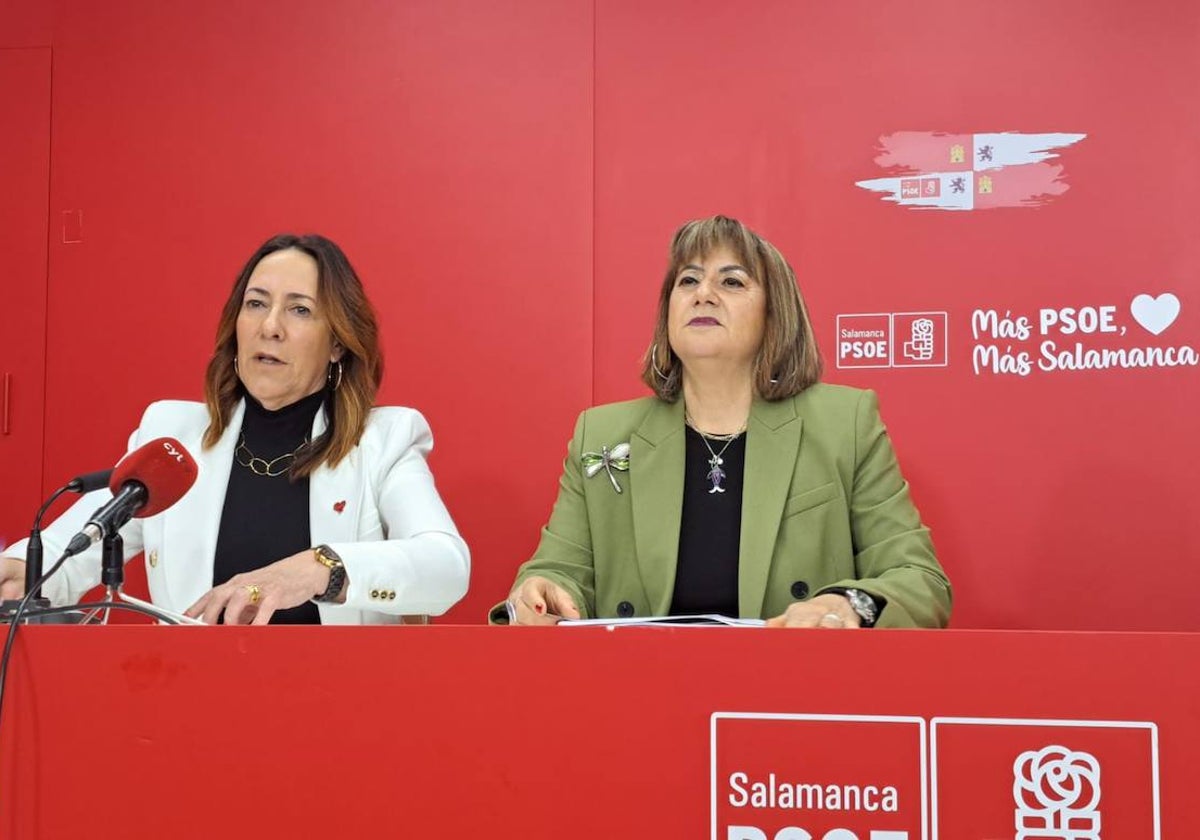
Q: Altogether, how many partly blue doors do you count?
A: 0